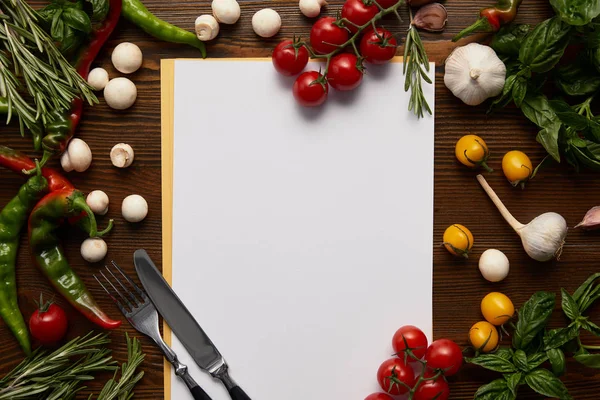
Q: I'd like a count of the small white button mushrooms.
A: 13